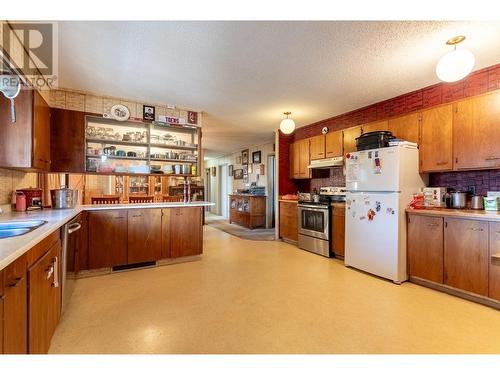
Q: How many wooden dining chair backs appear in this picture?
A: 3